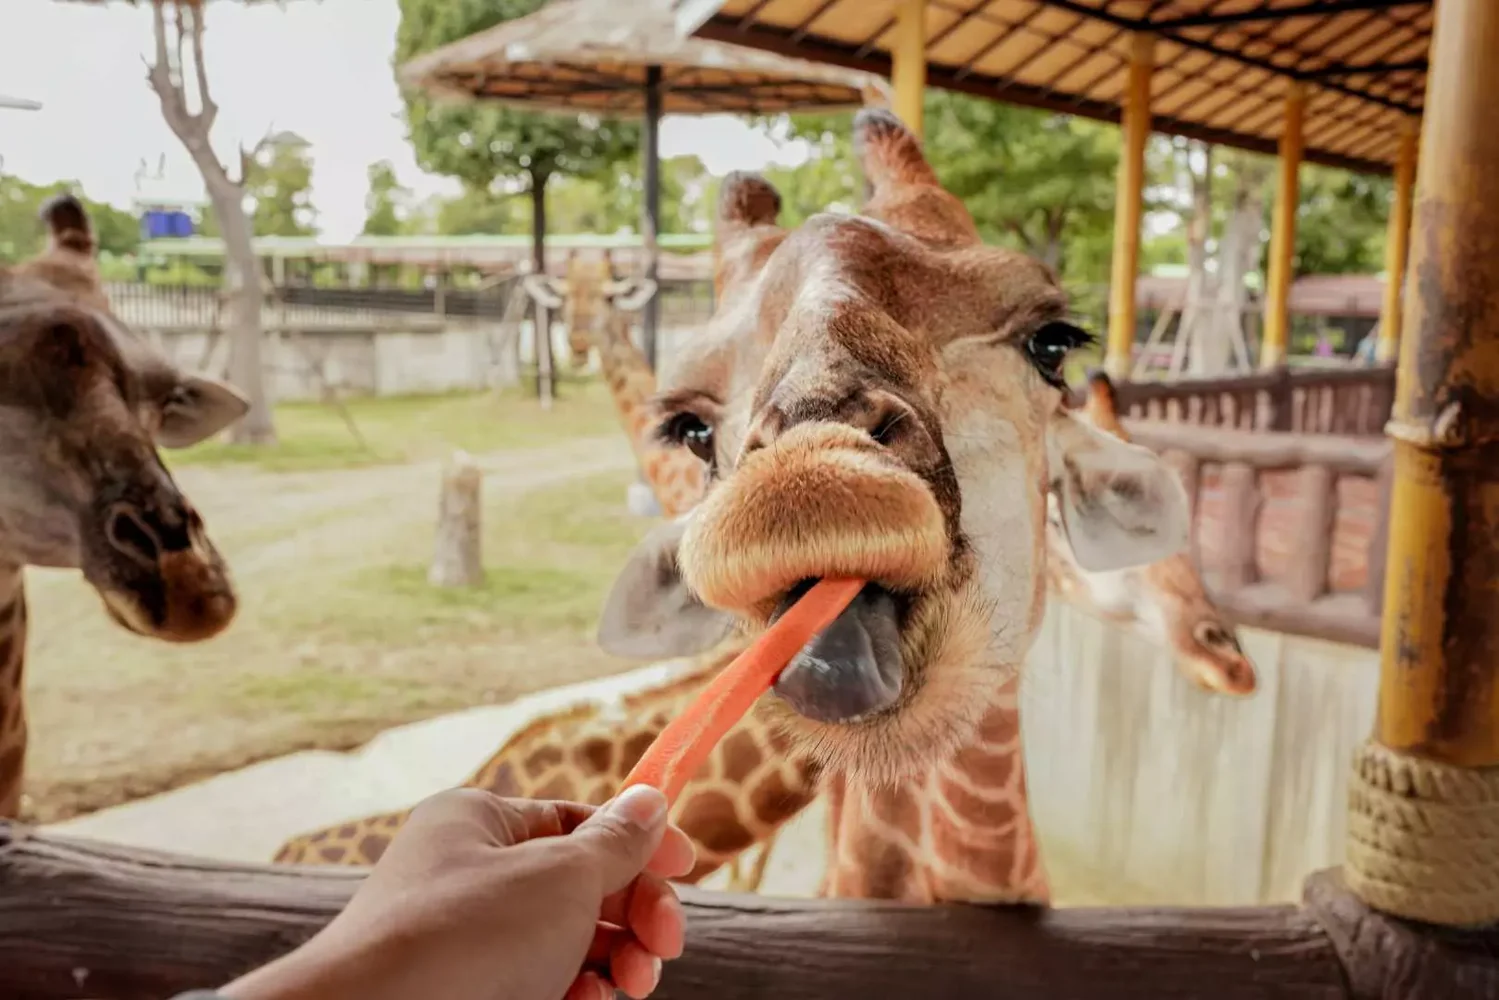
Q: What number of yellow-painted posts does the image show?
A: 5